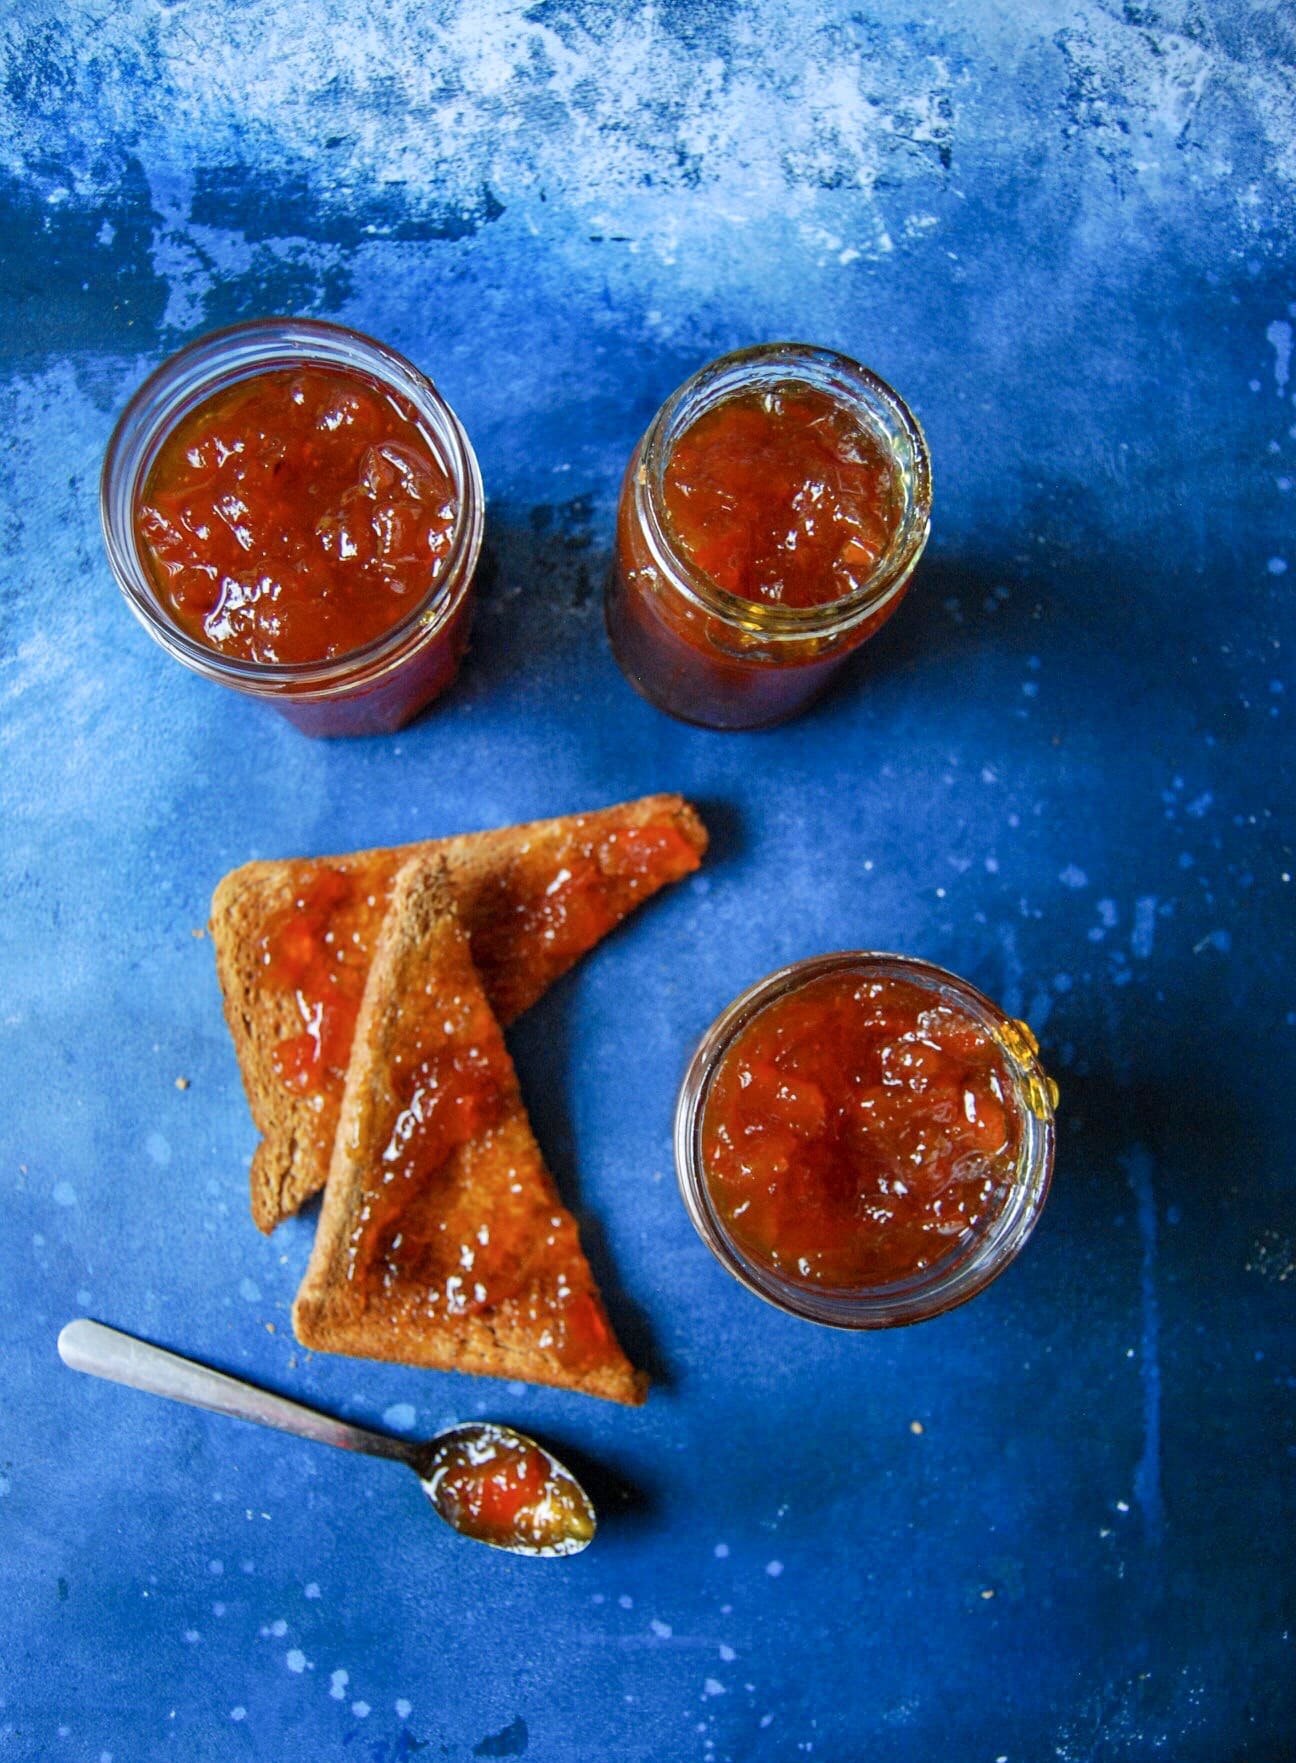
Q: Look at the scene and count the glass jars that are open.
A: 3